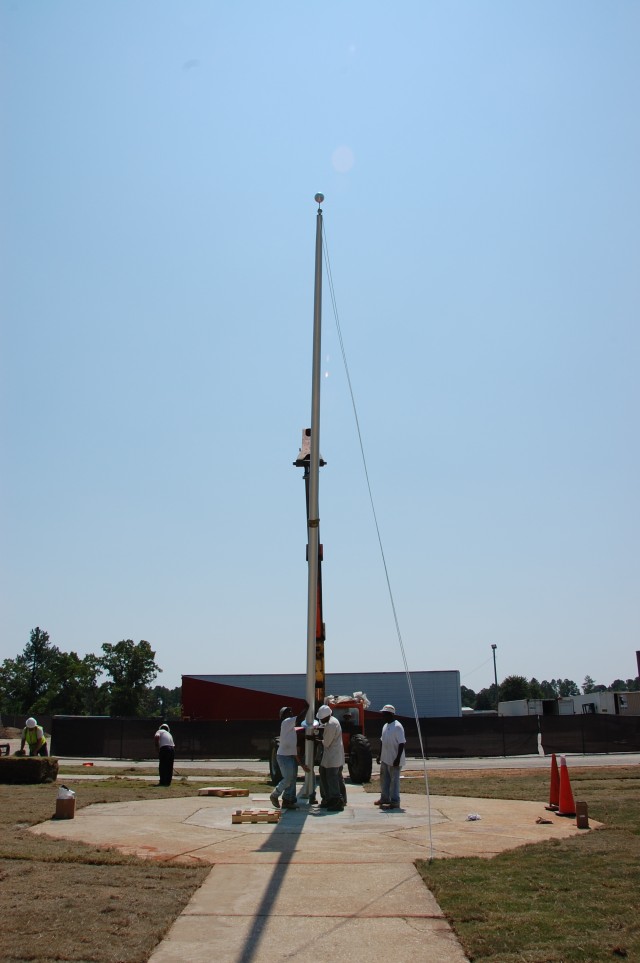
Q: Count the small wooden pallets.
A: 2